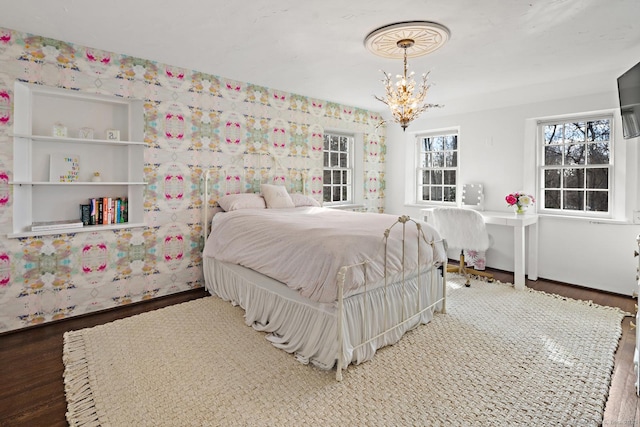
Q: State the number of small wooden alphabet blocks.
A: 3